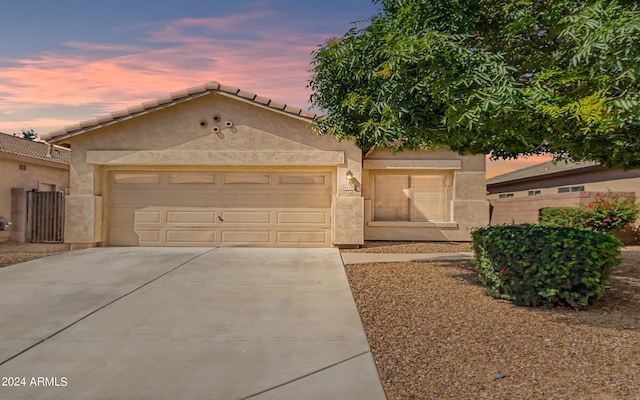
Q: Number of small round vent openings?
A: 4